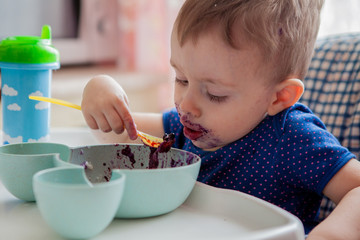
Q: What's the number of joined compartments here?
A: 3